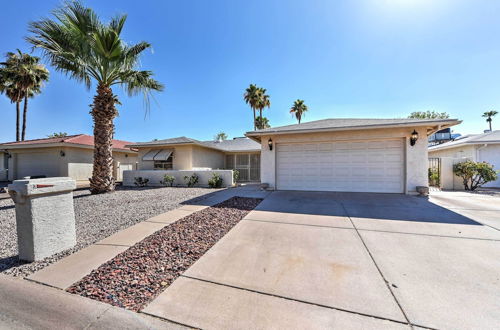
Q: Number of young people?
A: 0